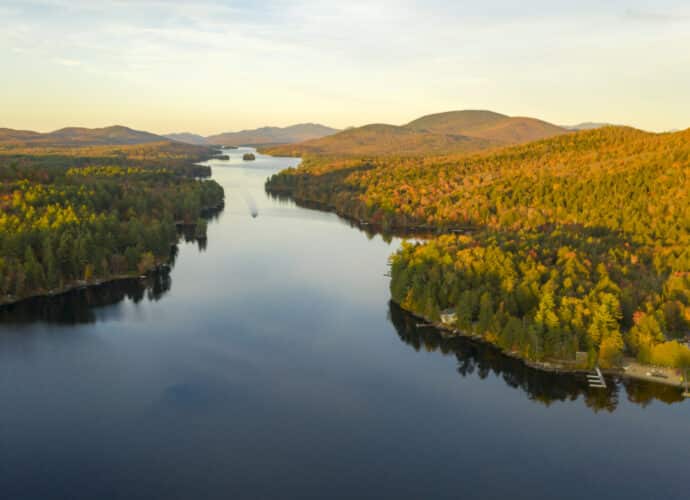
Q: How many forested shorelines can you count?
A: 2